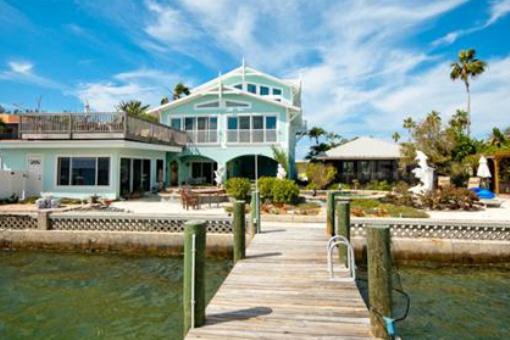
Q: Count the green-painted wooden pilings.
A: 6